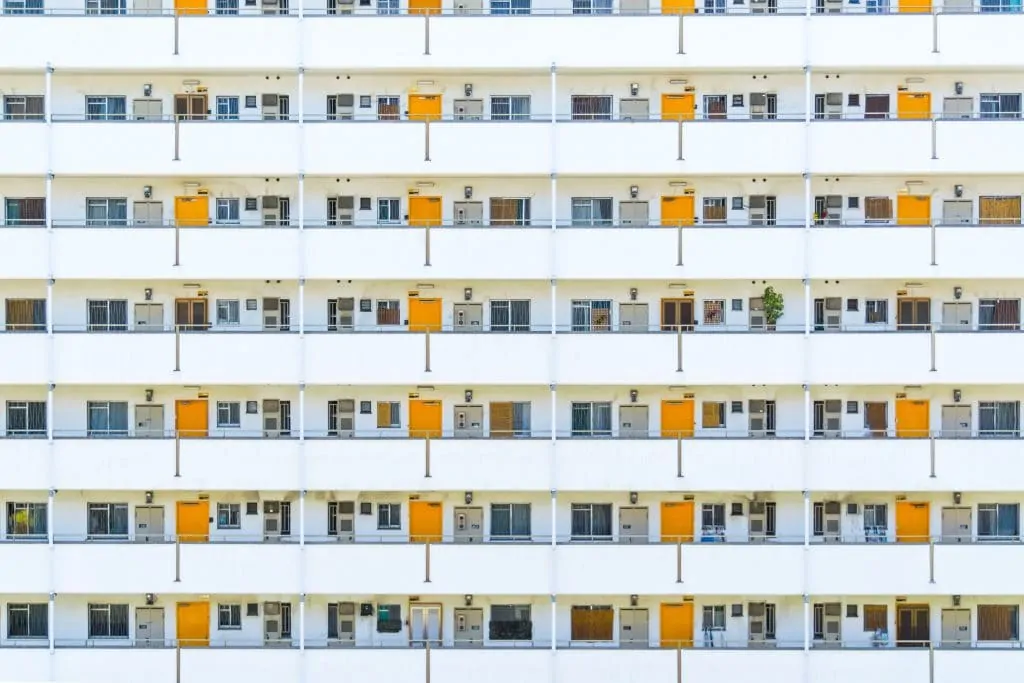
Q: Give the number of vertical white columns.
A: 4